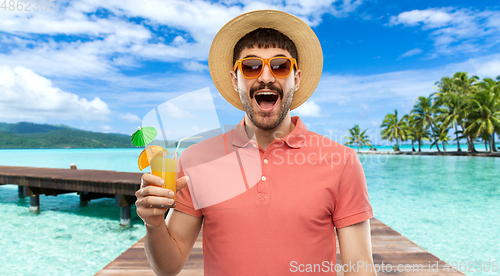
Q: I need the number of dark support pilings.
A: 4